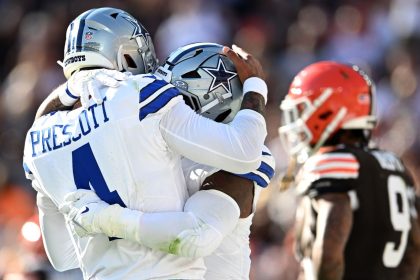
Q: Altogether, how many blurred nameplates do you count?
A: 1